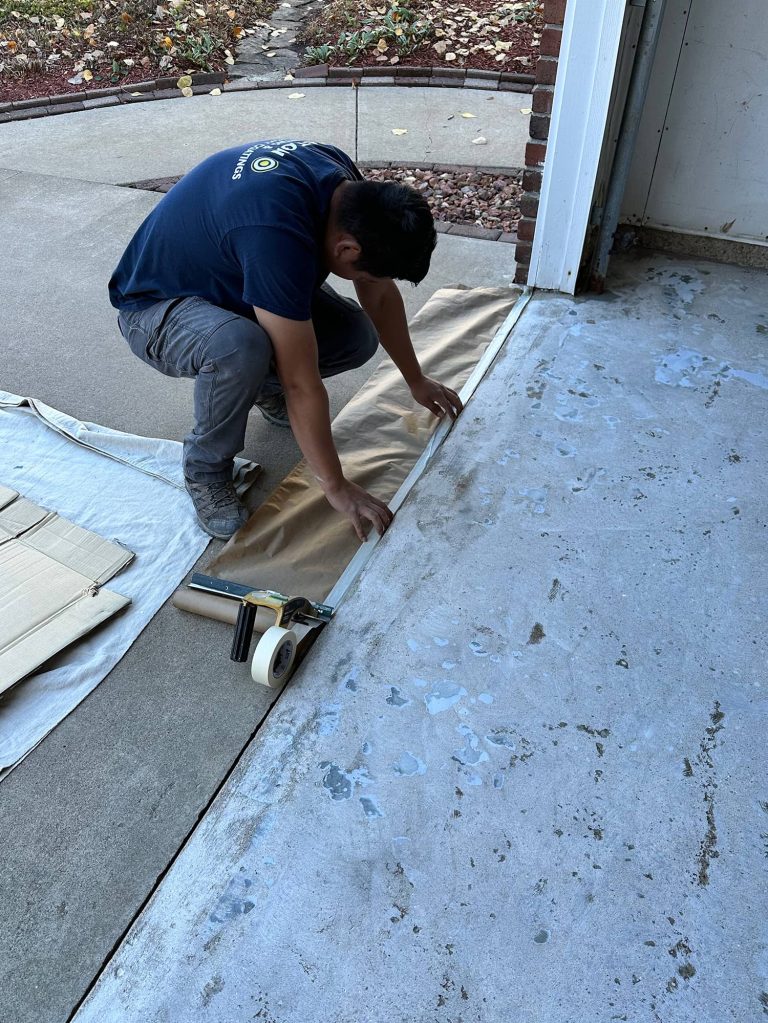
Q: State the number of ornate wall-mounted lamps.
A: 0